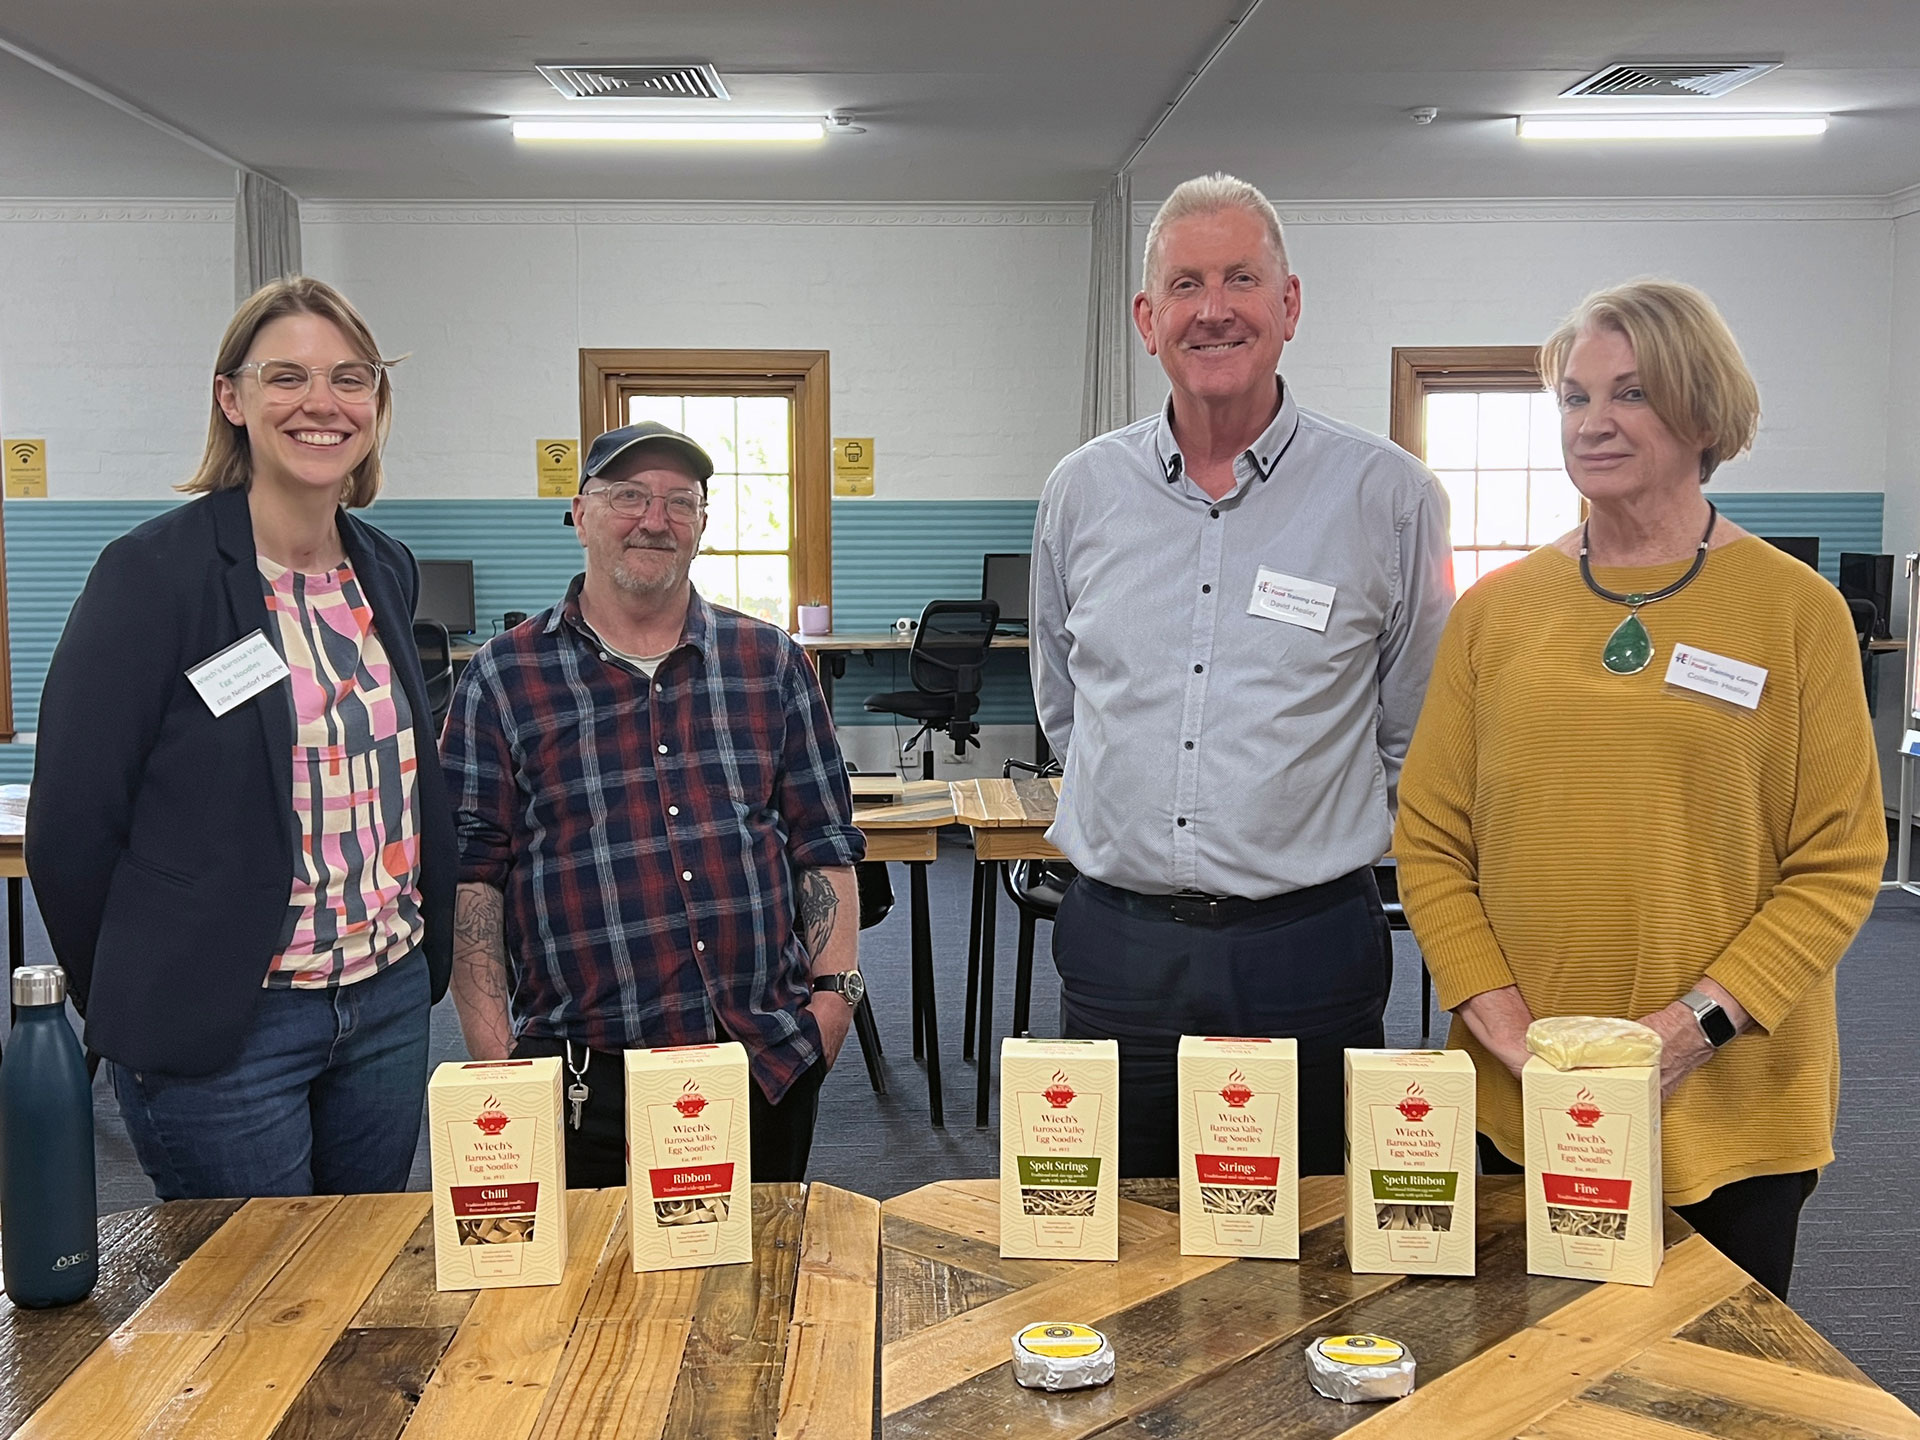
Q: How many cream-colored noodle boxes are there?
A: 6